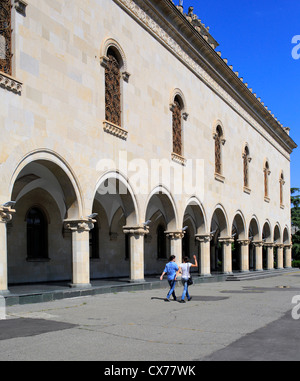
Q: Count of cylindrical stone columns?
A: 11